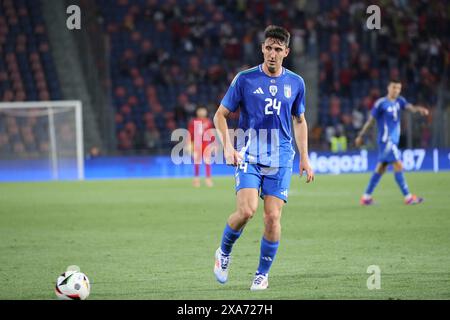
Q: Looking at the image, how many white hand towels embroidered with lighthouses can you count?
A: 0